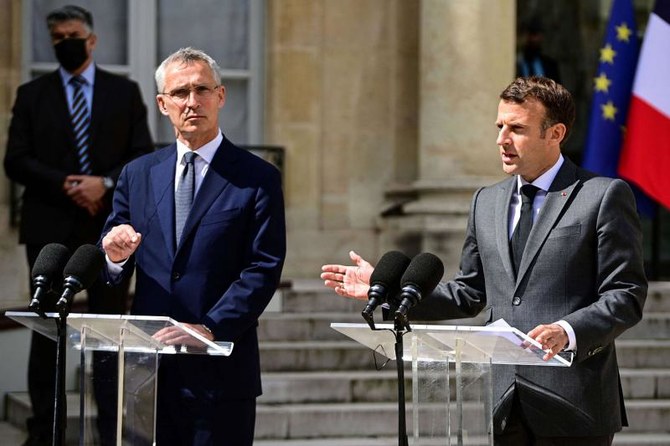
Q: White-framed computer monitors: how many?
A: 0